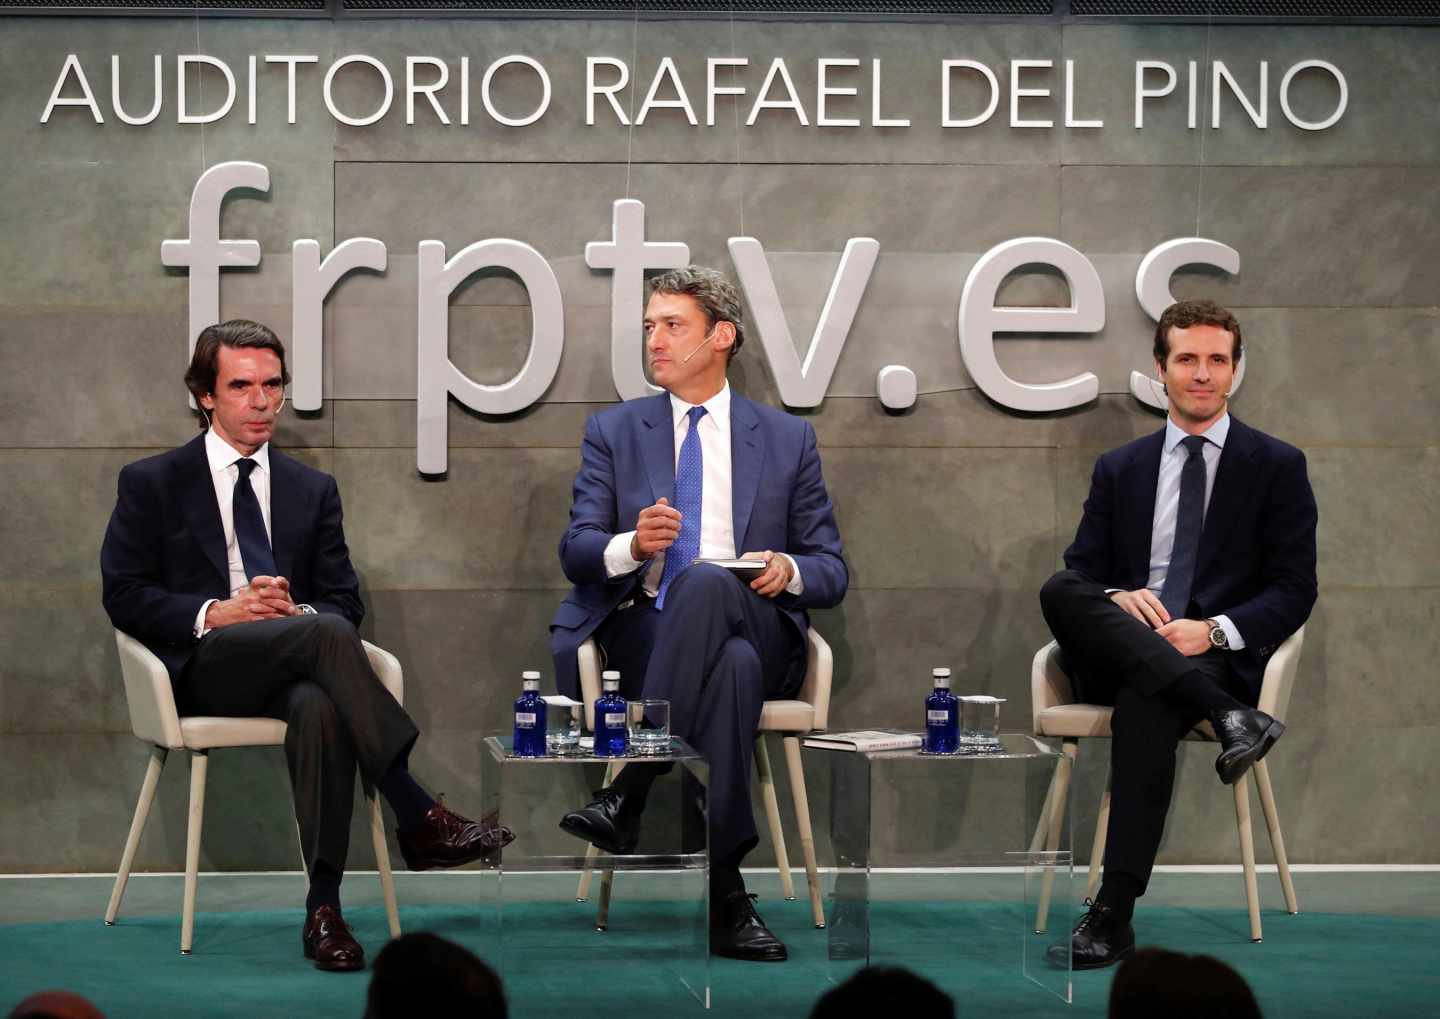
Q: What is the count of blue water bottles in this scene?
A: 3